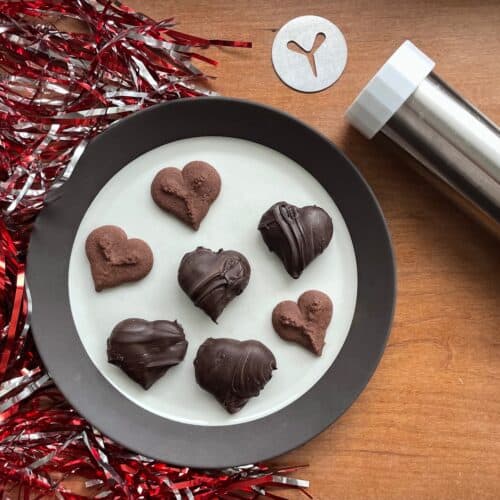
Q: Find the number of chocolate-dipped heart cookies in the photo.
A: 4